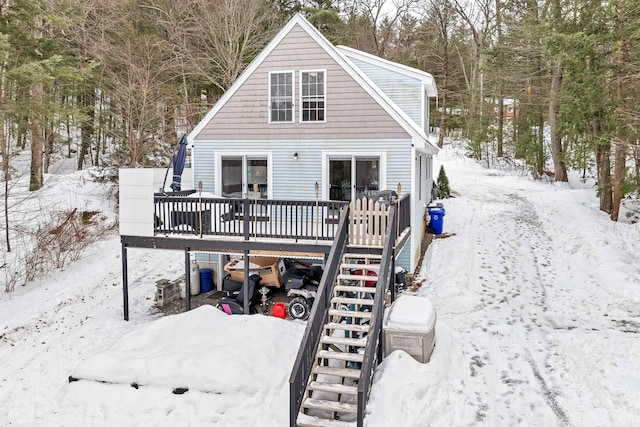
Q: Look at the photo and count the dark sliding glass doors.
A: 2